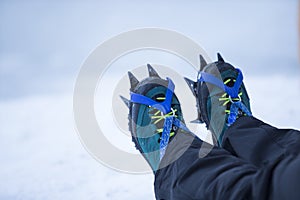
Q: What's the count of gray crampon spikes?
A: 7